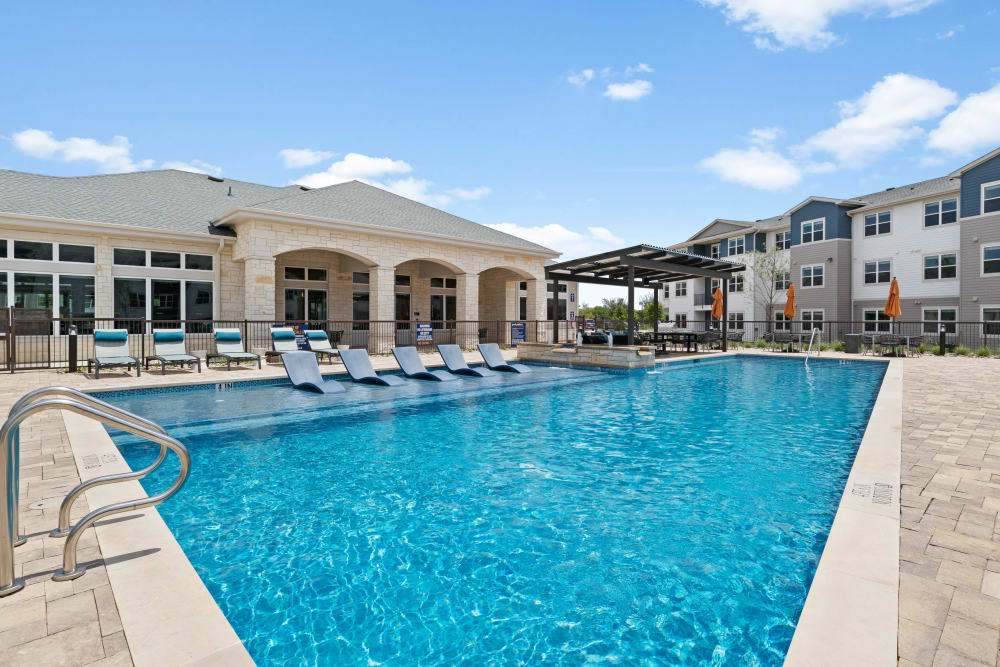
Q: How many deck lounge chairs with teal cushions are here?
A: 5